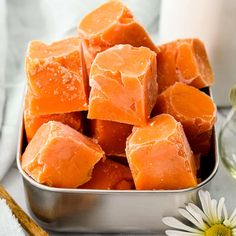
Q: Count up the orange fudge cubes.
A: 10